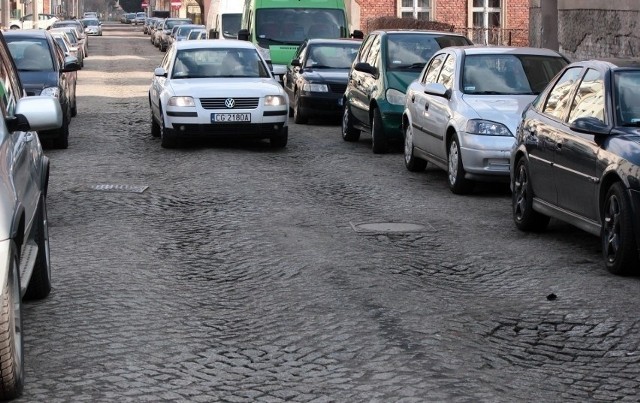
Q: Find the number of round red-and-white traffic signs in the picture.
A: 2